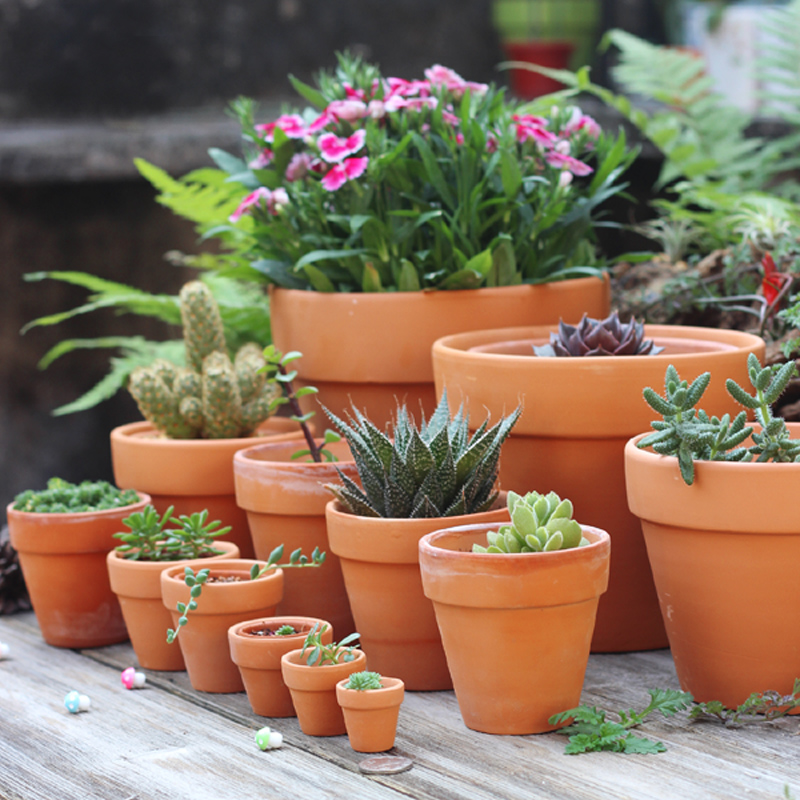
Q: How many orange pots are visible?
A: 13